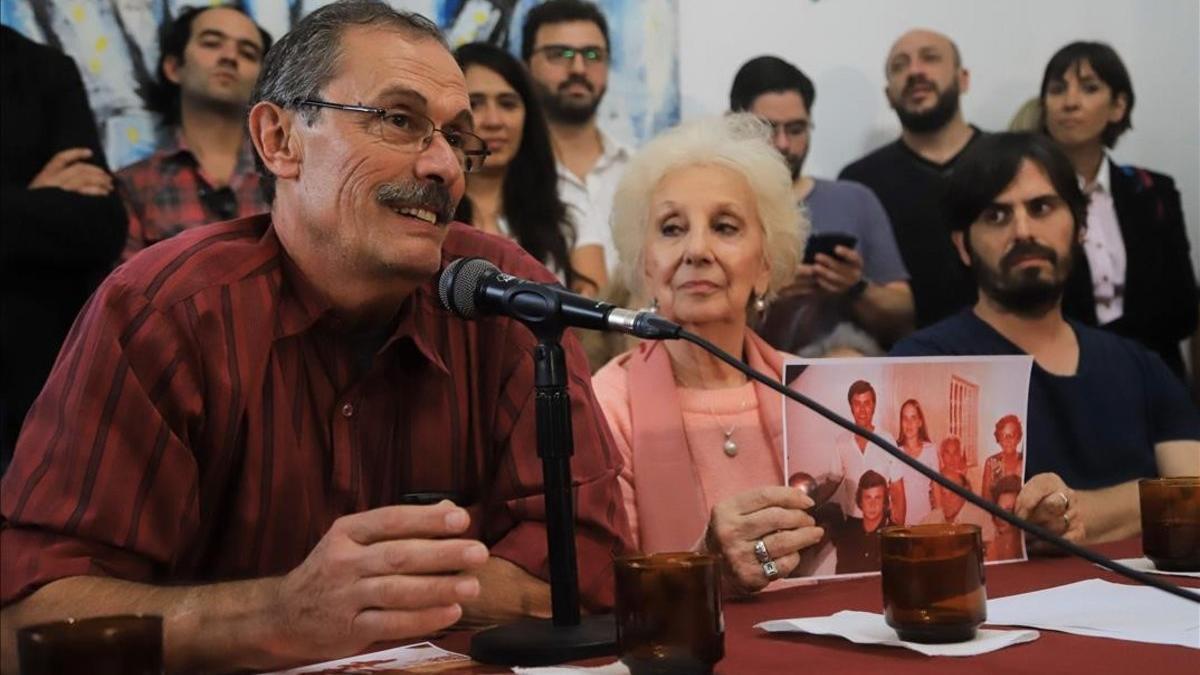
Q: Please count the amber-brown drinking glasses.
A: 4